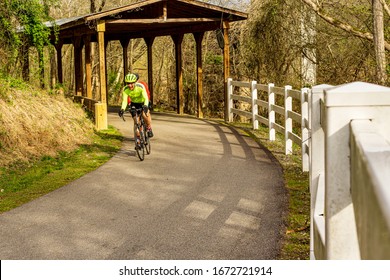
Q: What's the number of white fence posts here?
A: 7